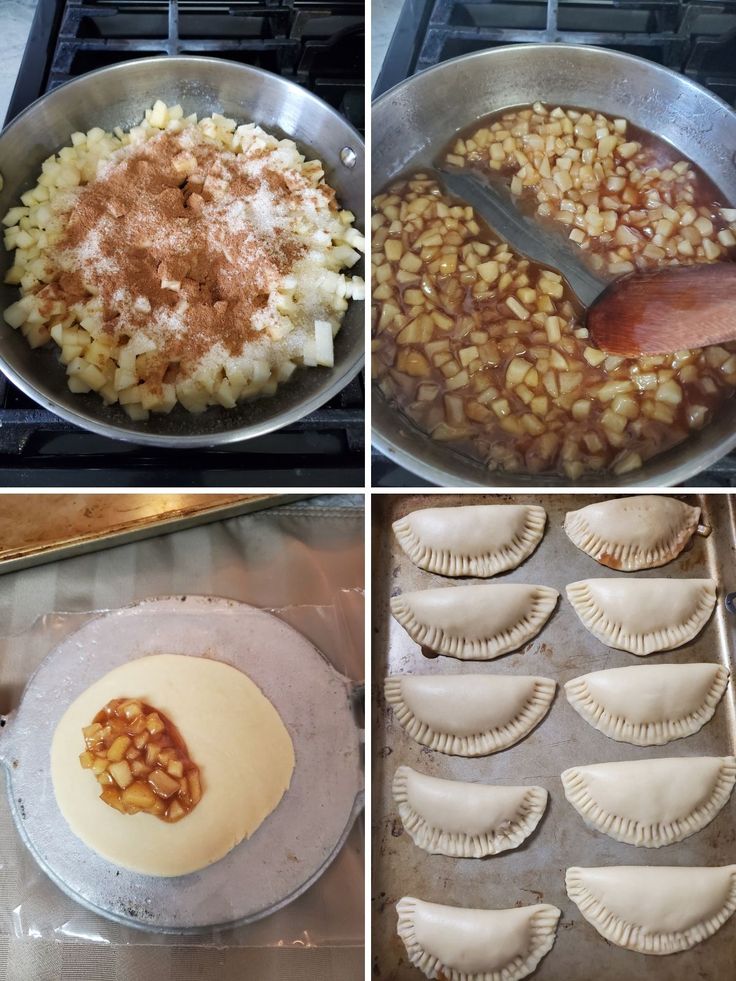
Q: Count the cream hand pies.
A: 10